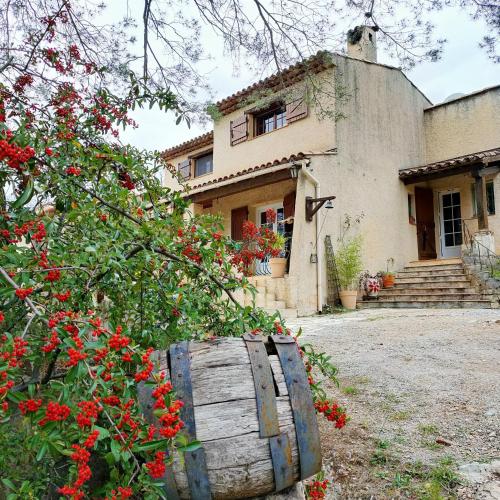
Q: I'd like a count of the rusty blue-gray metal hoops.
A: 4